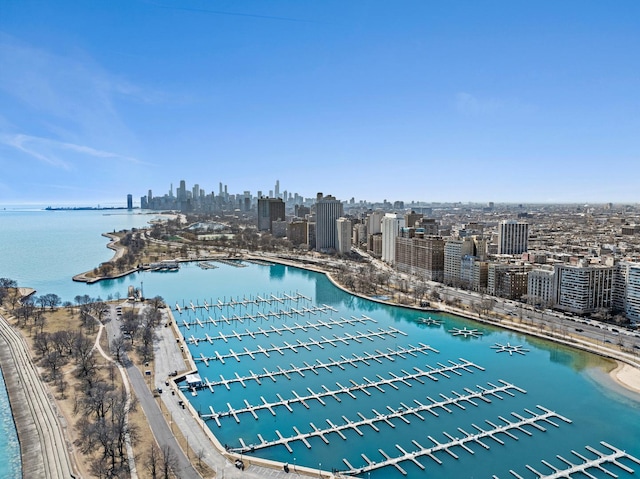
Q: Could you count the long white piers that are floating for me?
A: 9